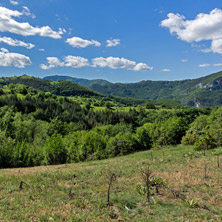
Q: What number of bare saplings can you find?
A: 2